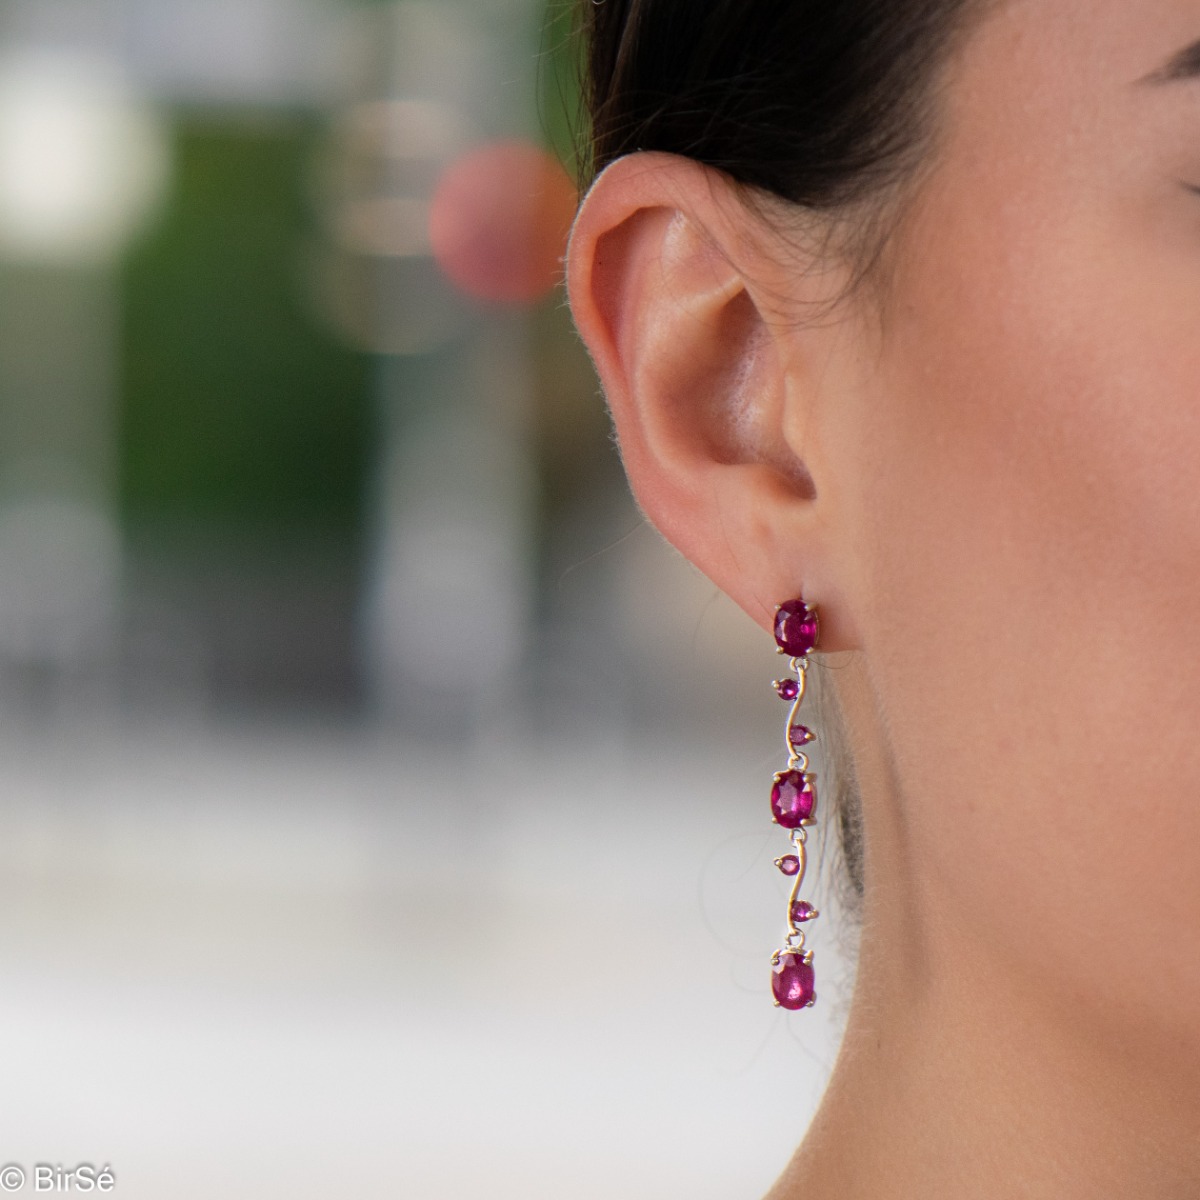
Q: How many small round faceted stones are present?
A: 4